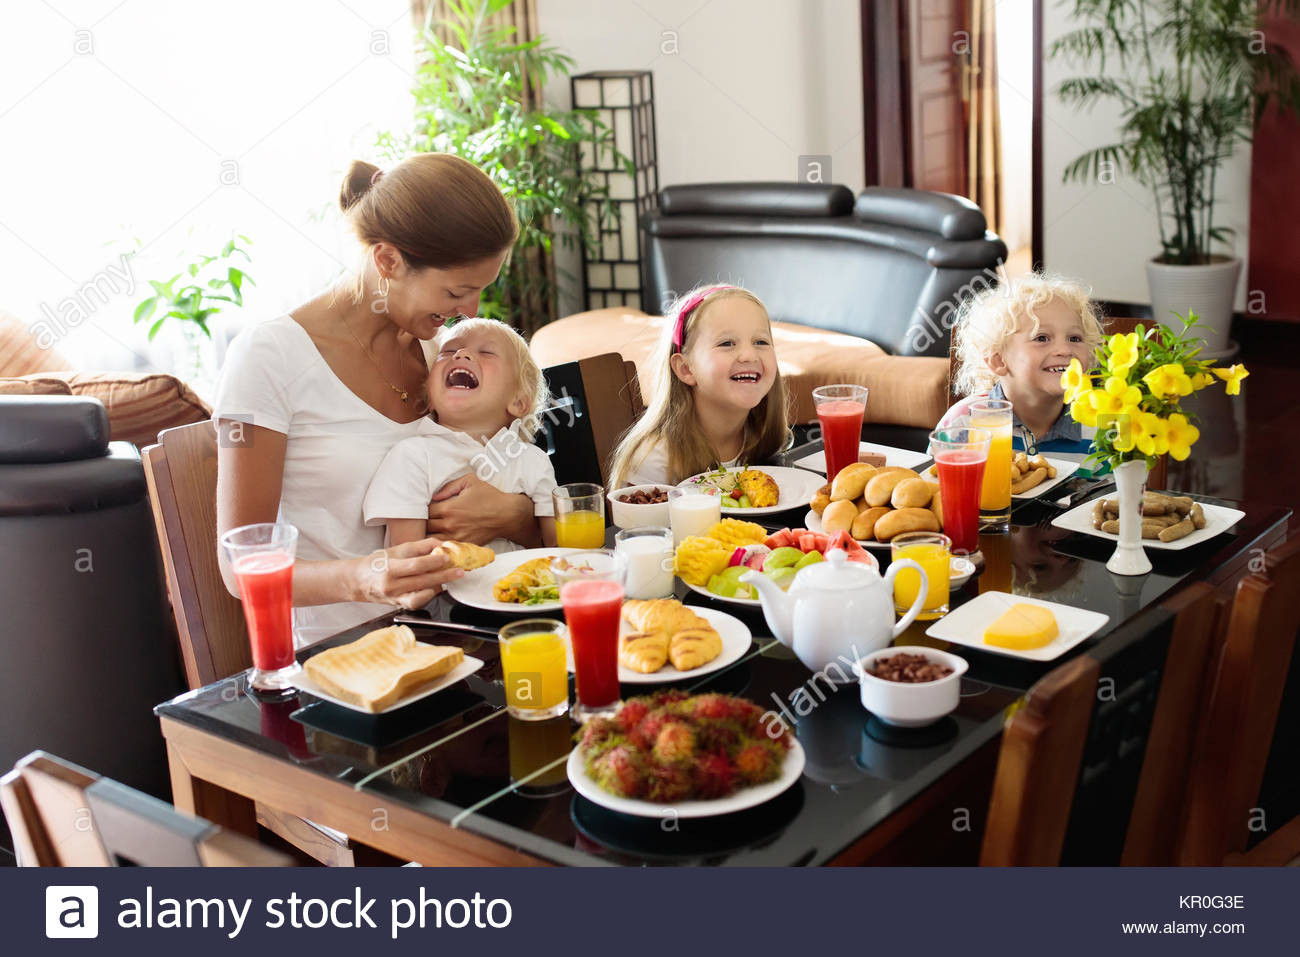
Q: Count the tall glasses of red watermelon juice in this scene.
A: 4